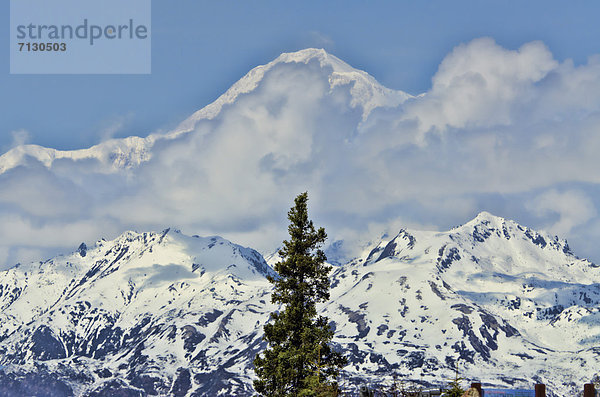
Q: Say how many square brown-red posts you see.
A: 3